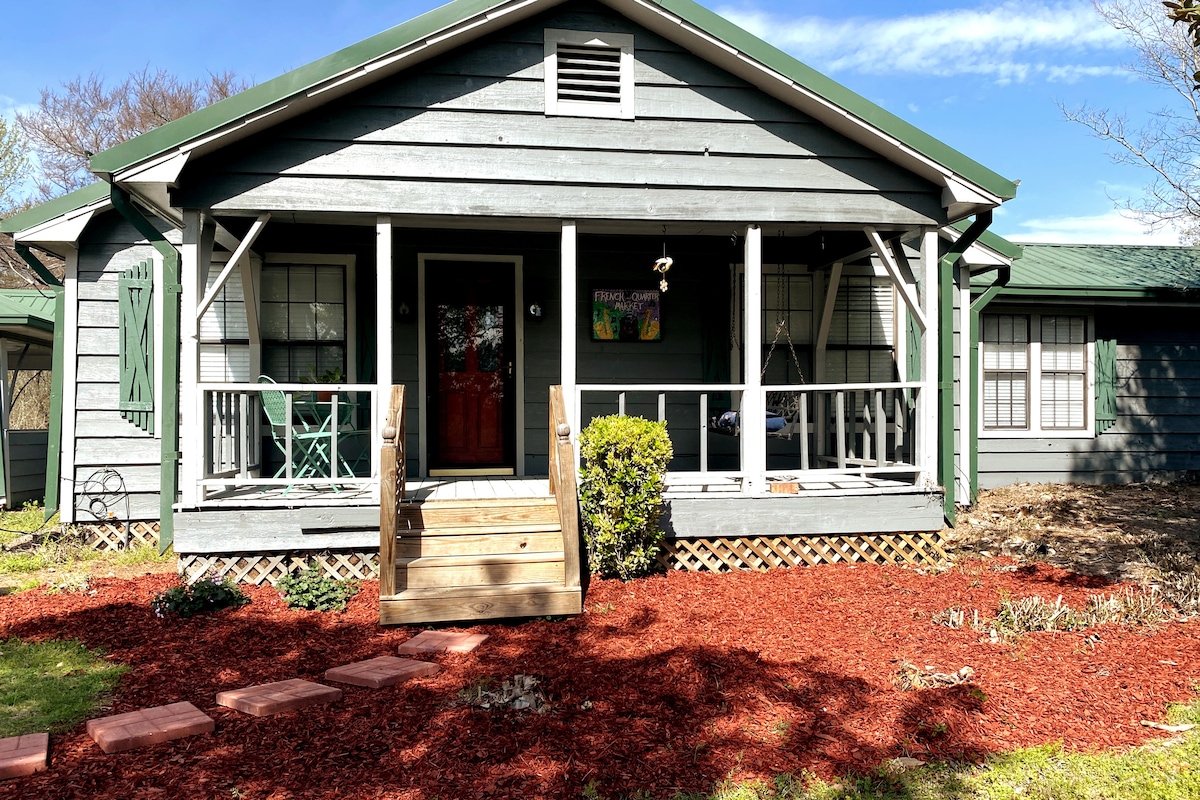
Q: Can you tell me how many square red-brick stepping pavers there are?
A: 5